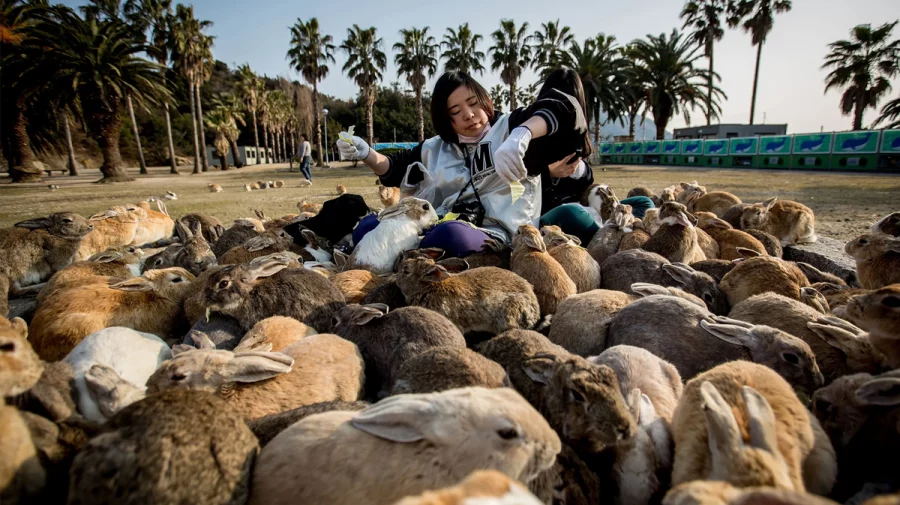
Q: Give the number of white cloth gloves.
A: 2